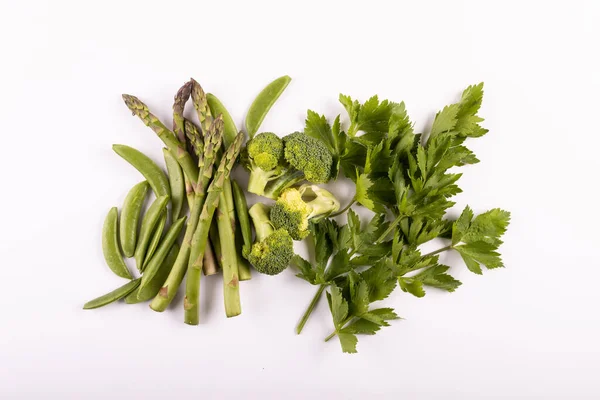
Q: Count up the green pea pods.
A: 12